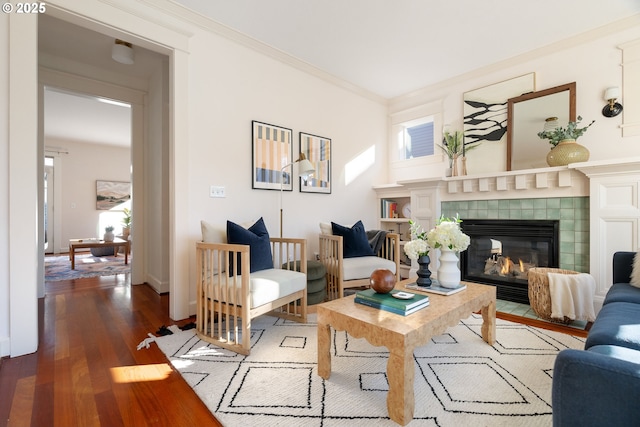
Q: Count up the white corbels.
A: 7